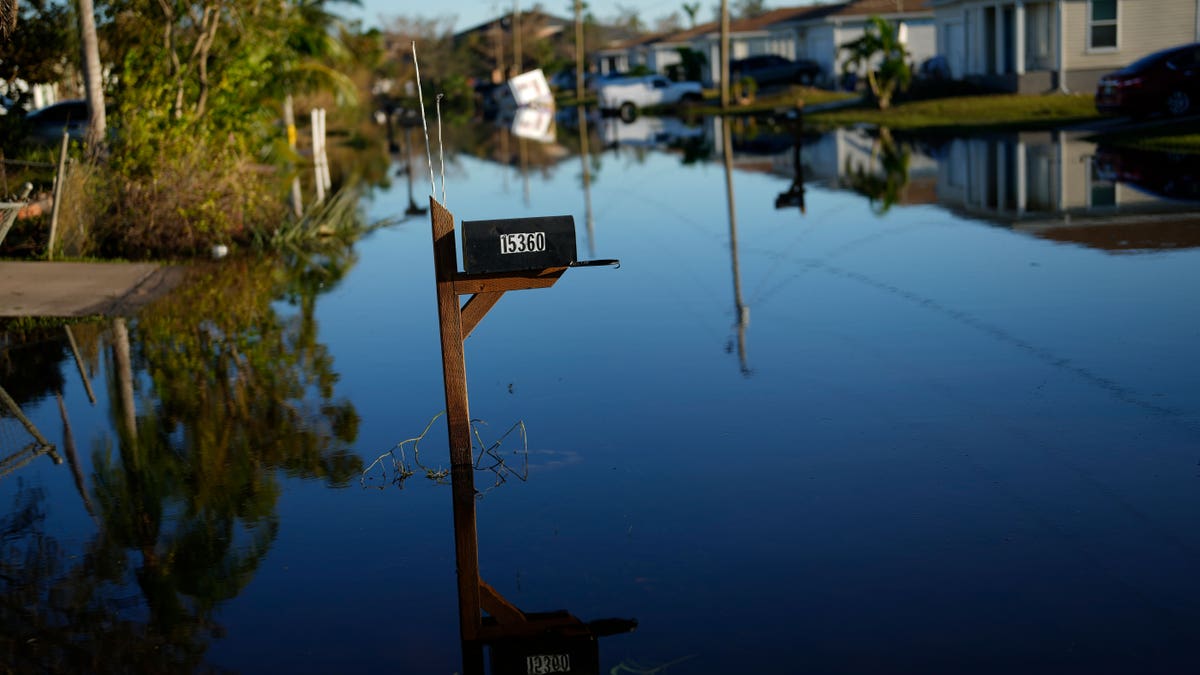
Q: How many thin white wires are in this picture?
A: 2